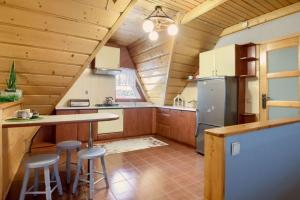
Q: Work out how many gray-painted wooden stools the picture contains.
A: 3